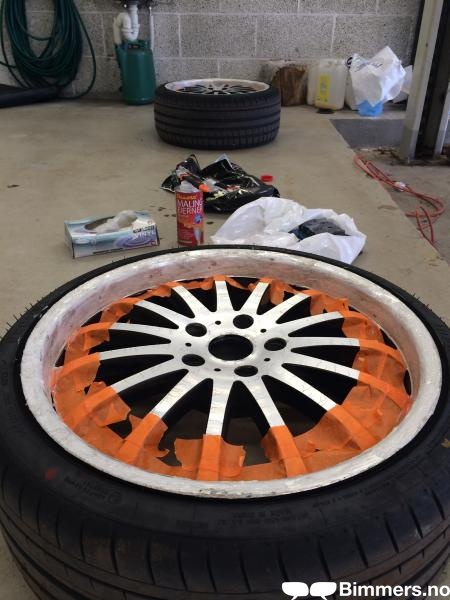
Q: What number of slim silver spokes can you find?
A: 15